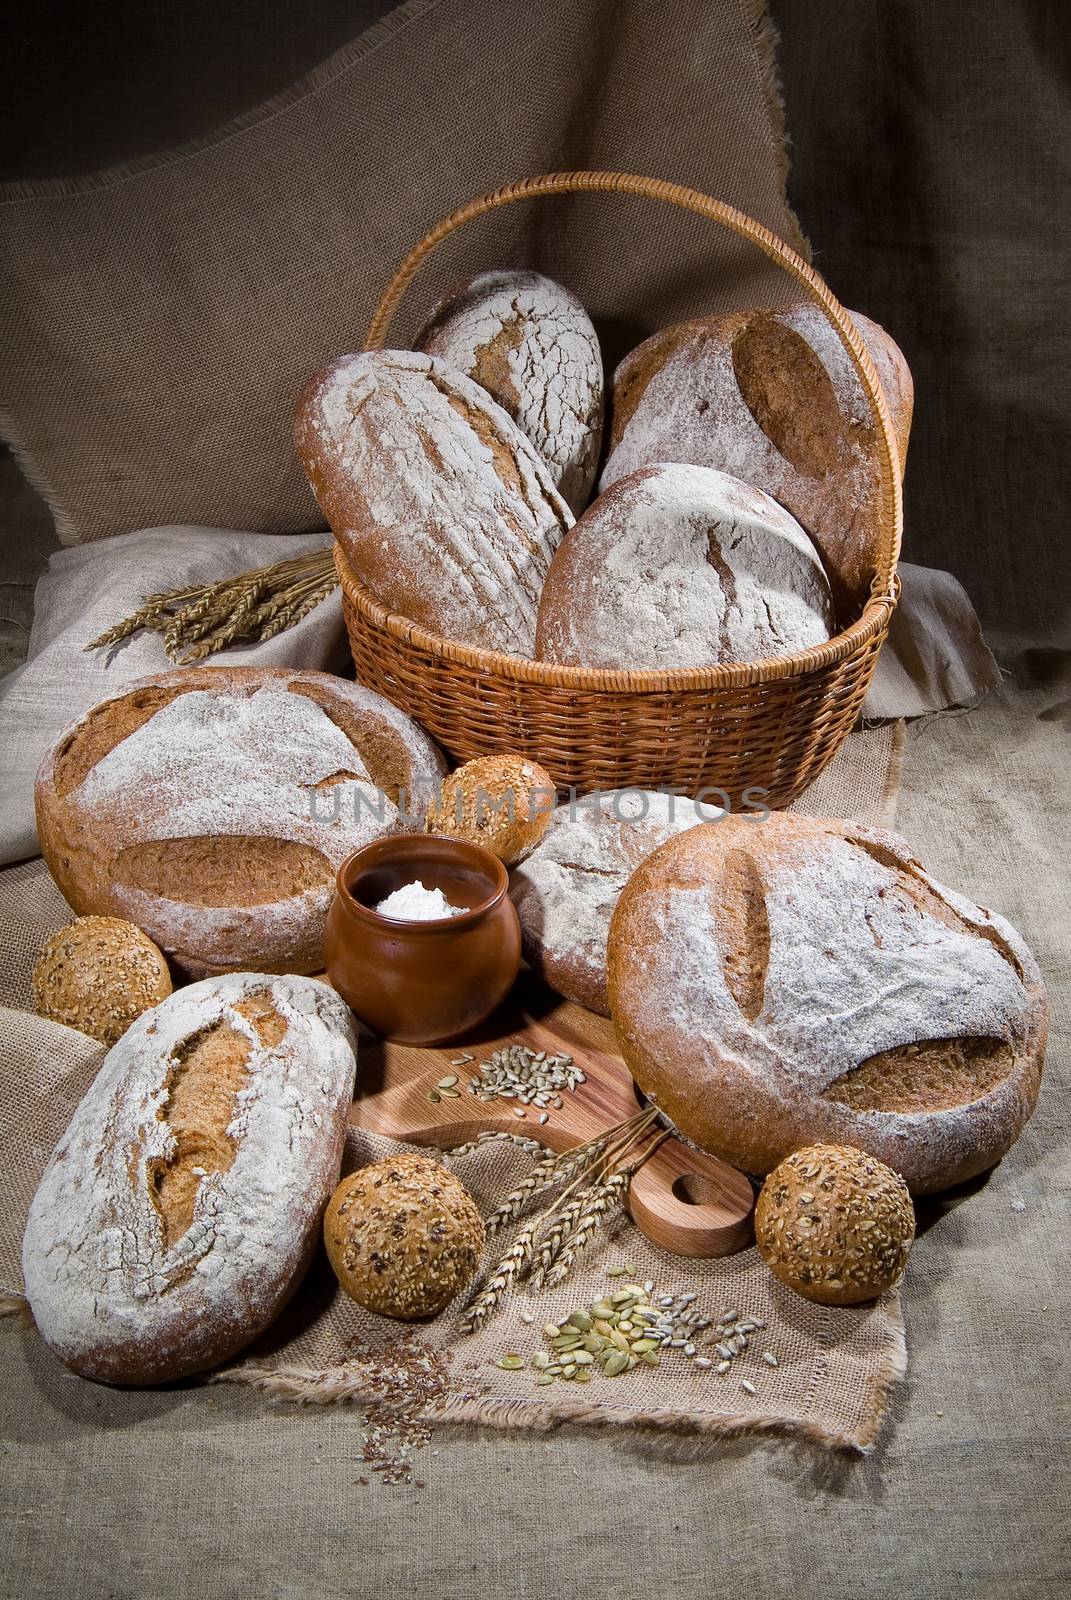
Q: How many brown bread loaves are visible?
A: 8